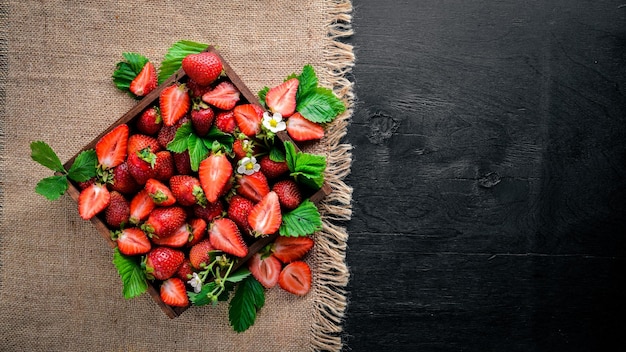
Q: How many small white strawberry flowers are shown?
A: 3